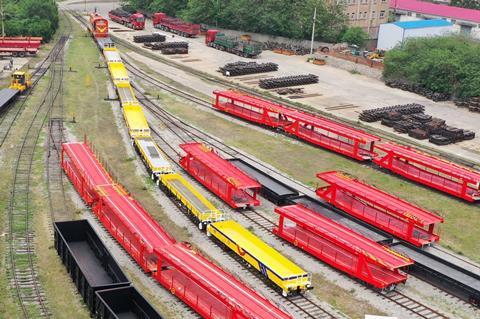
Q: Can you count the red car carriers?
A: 9